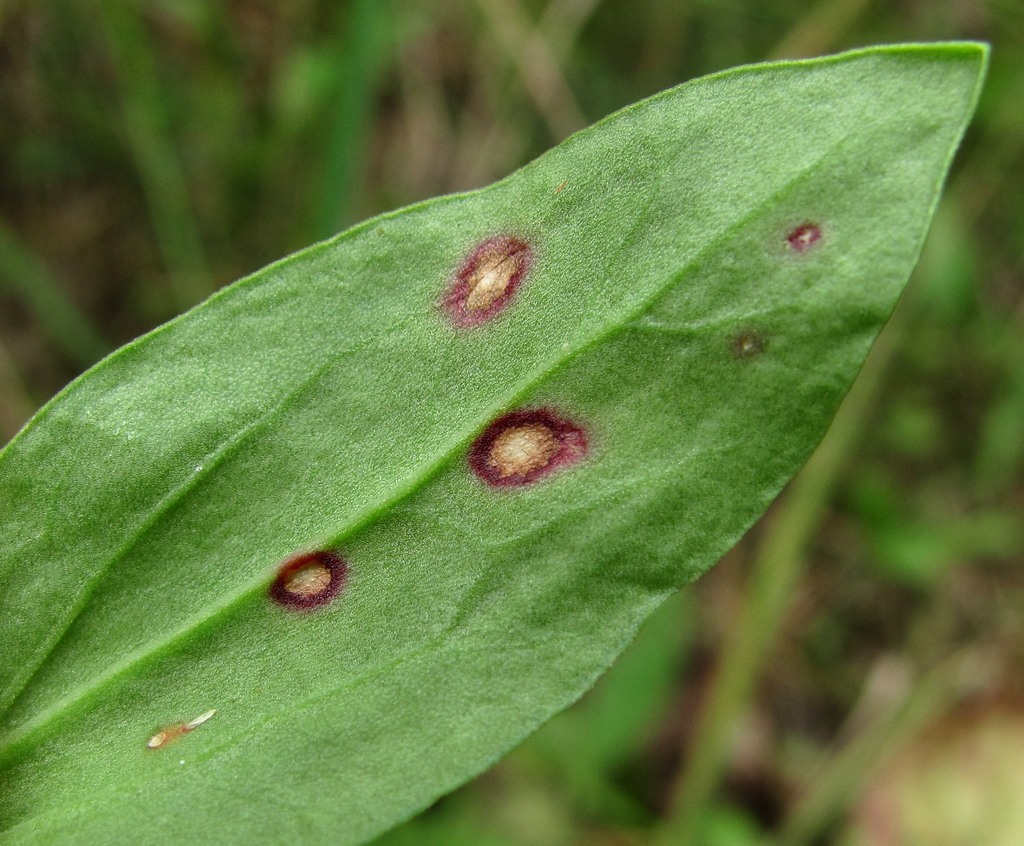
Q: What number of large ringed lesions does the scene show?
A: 3